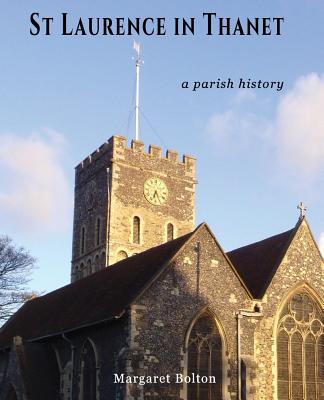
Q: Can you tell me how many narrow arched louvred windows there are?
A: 4